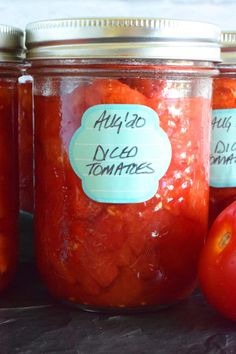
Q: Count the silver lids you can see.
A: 3